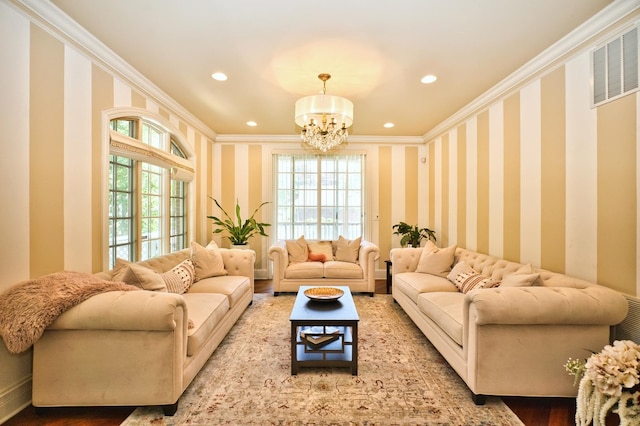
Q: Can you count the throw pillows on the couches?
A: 10